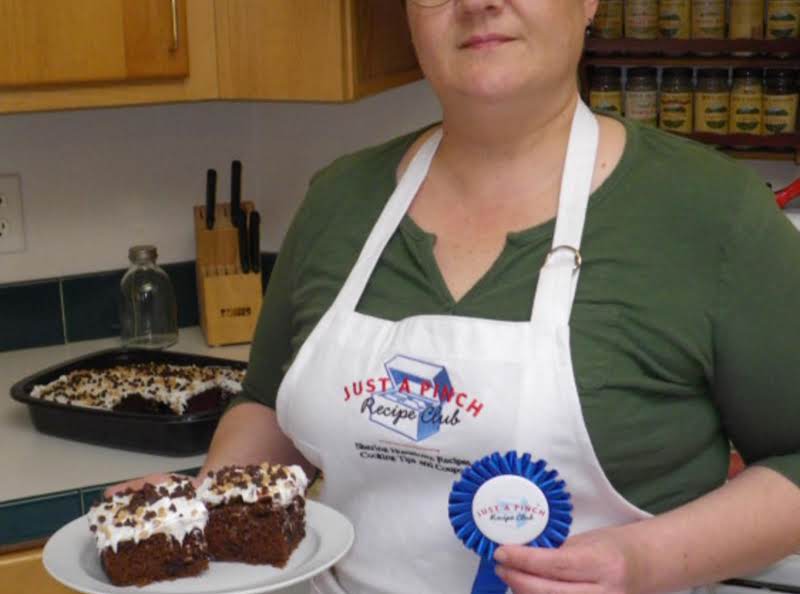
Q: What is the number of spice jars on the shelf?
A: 12